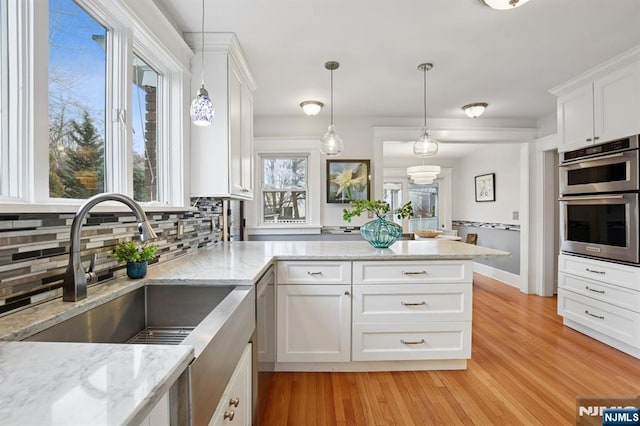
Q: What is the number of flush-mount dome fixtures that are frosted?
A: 3